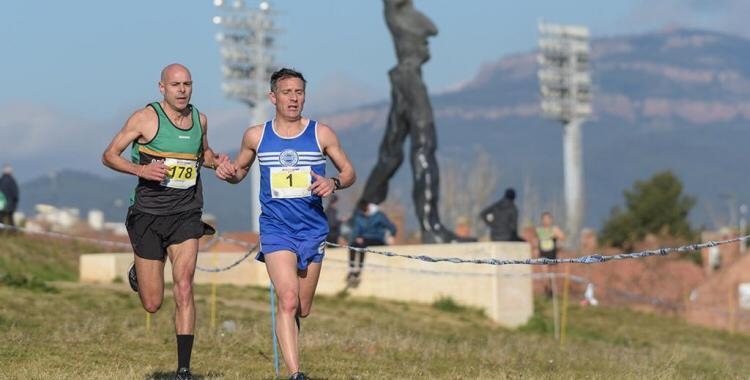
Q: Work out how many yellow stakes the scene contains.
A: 4